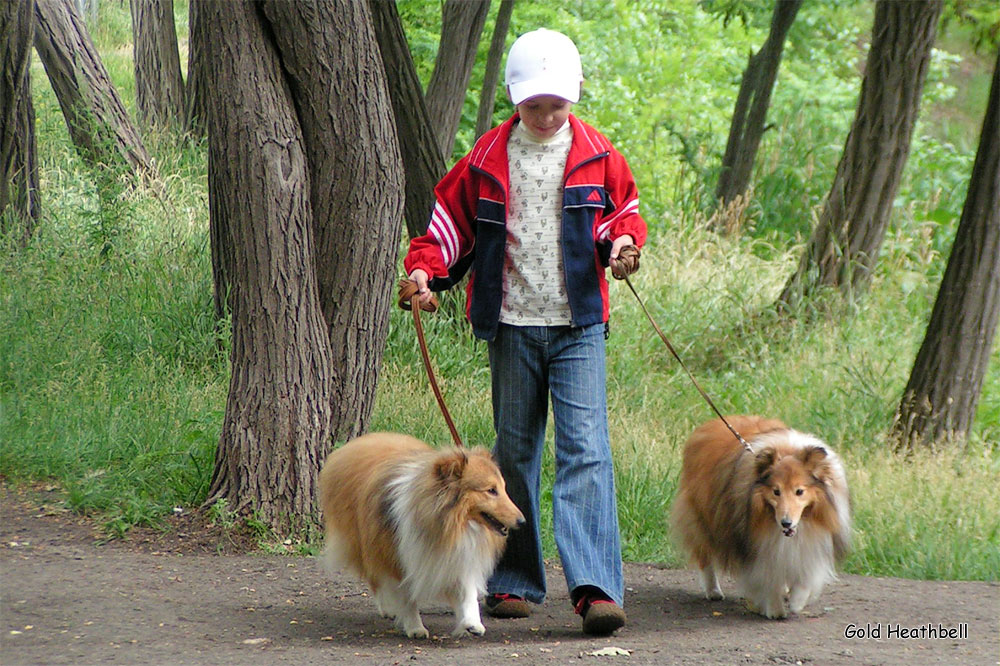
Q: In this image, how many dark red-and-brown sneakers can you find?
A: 2